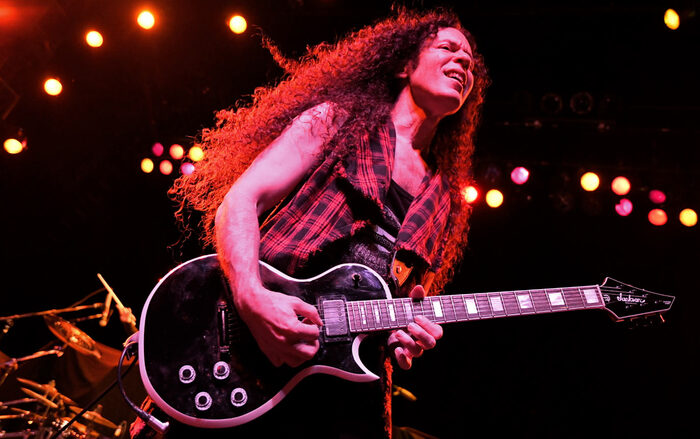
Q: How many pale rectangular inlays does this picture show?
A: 10